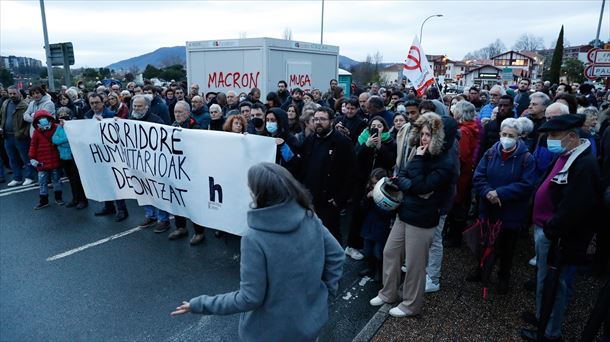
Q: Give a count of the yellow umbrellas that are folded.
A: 0